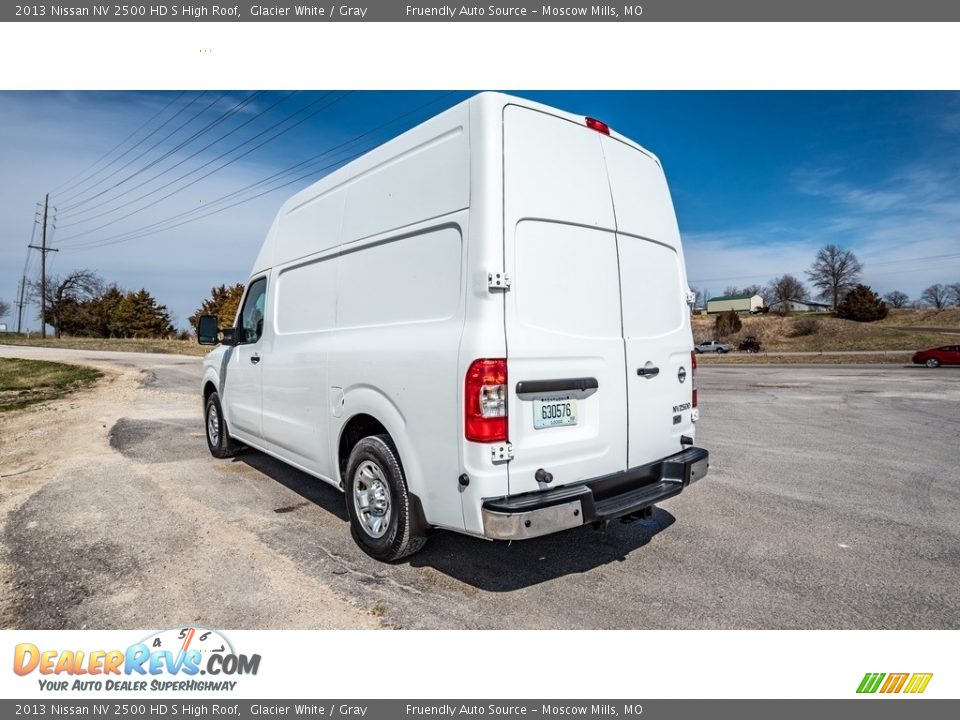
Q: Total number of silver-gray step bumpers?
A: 1